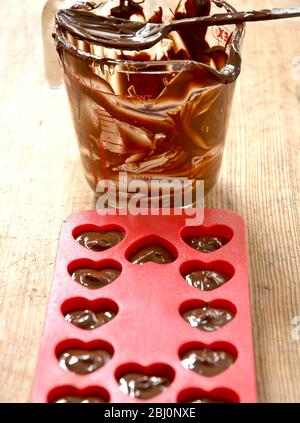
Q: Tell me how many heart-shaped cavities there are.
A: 12